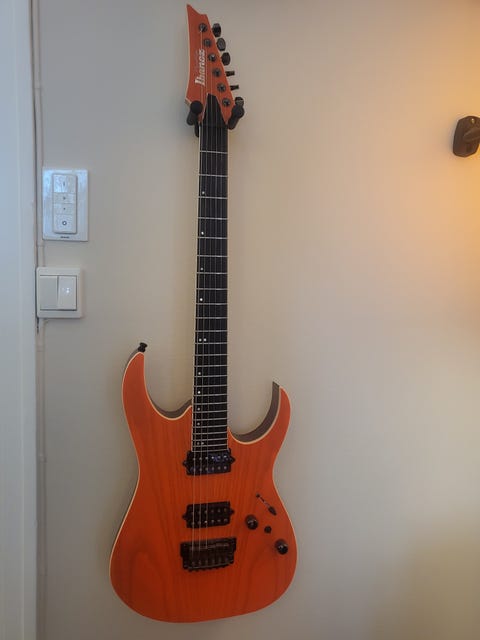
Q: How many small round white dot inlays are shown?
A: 12